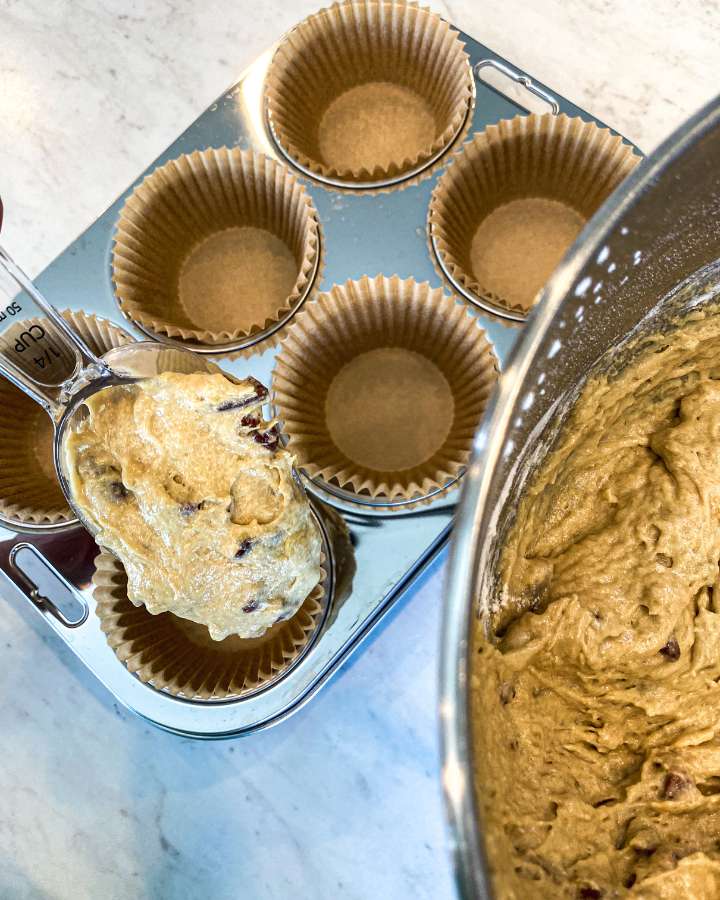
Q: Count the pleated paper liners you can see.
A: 6